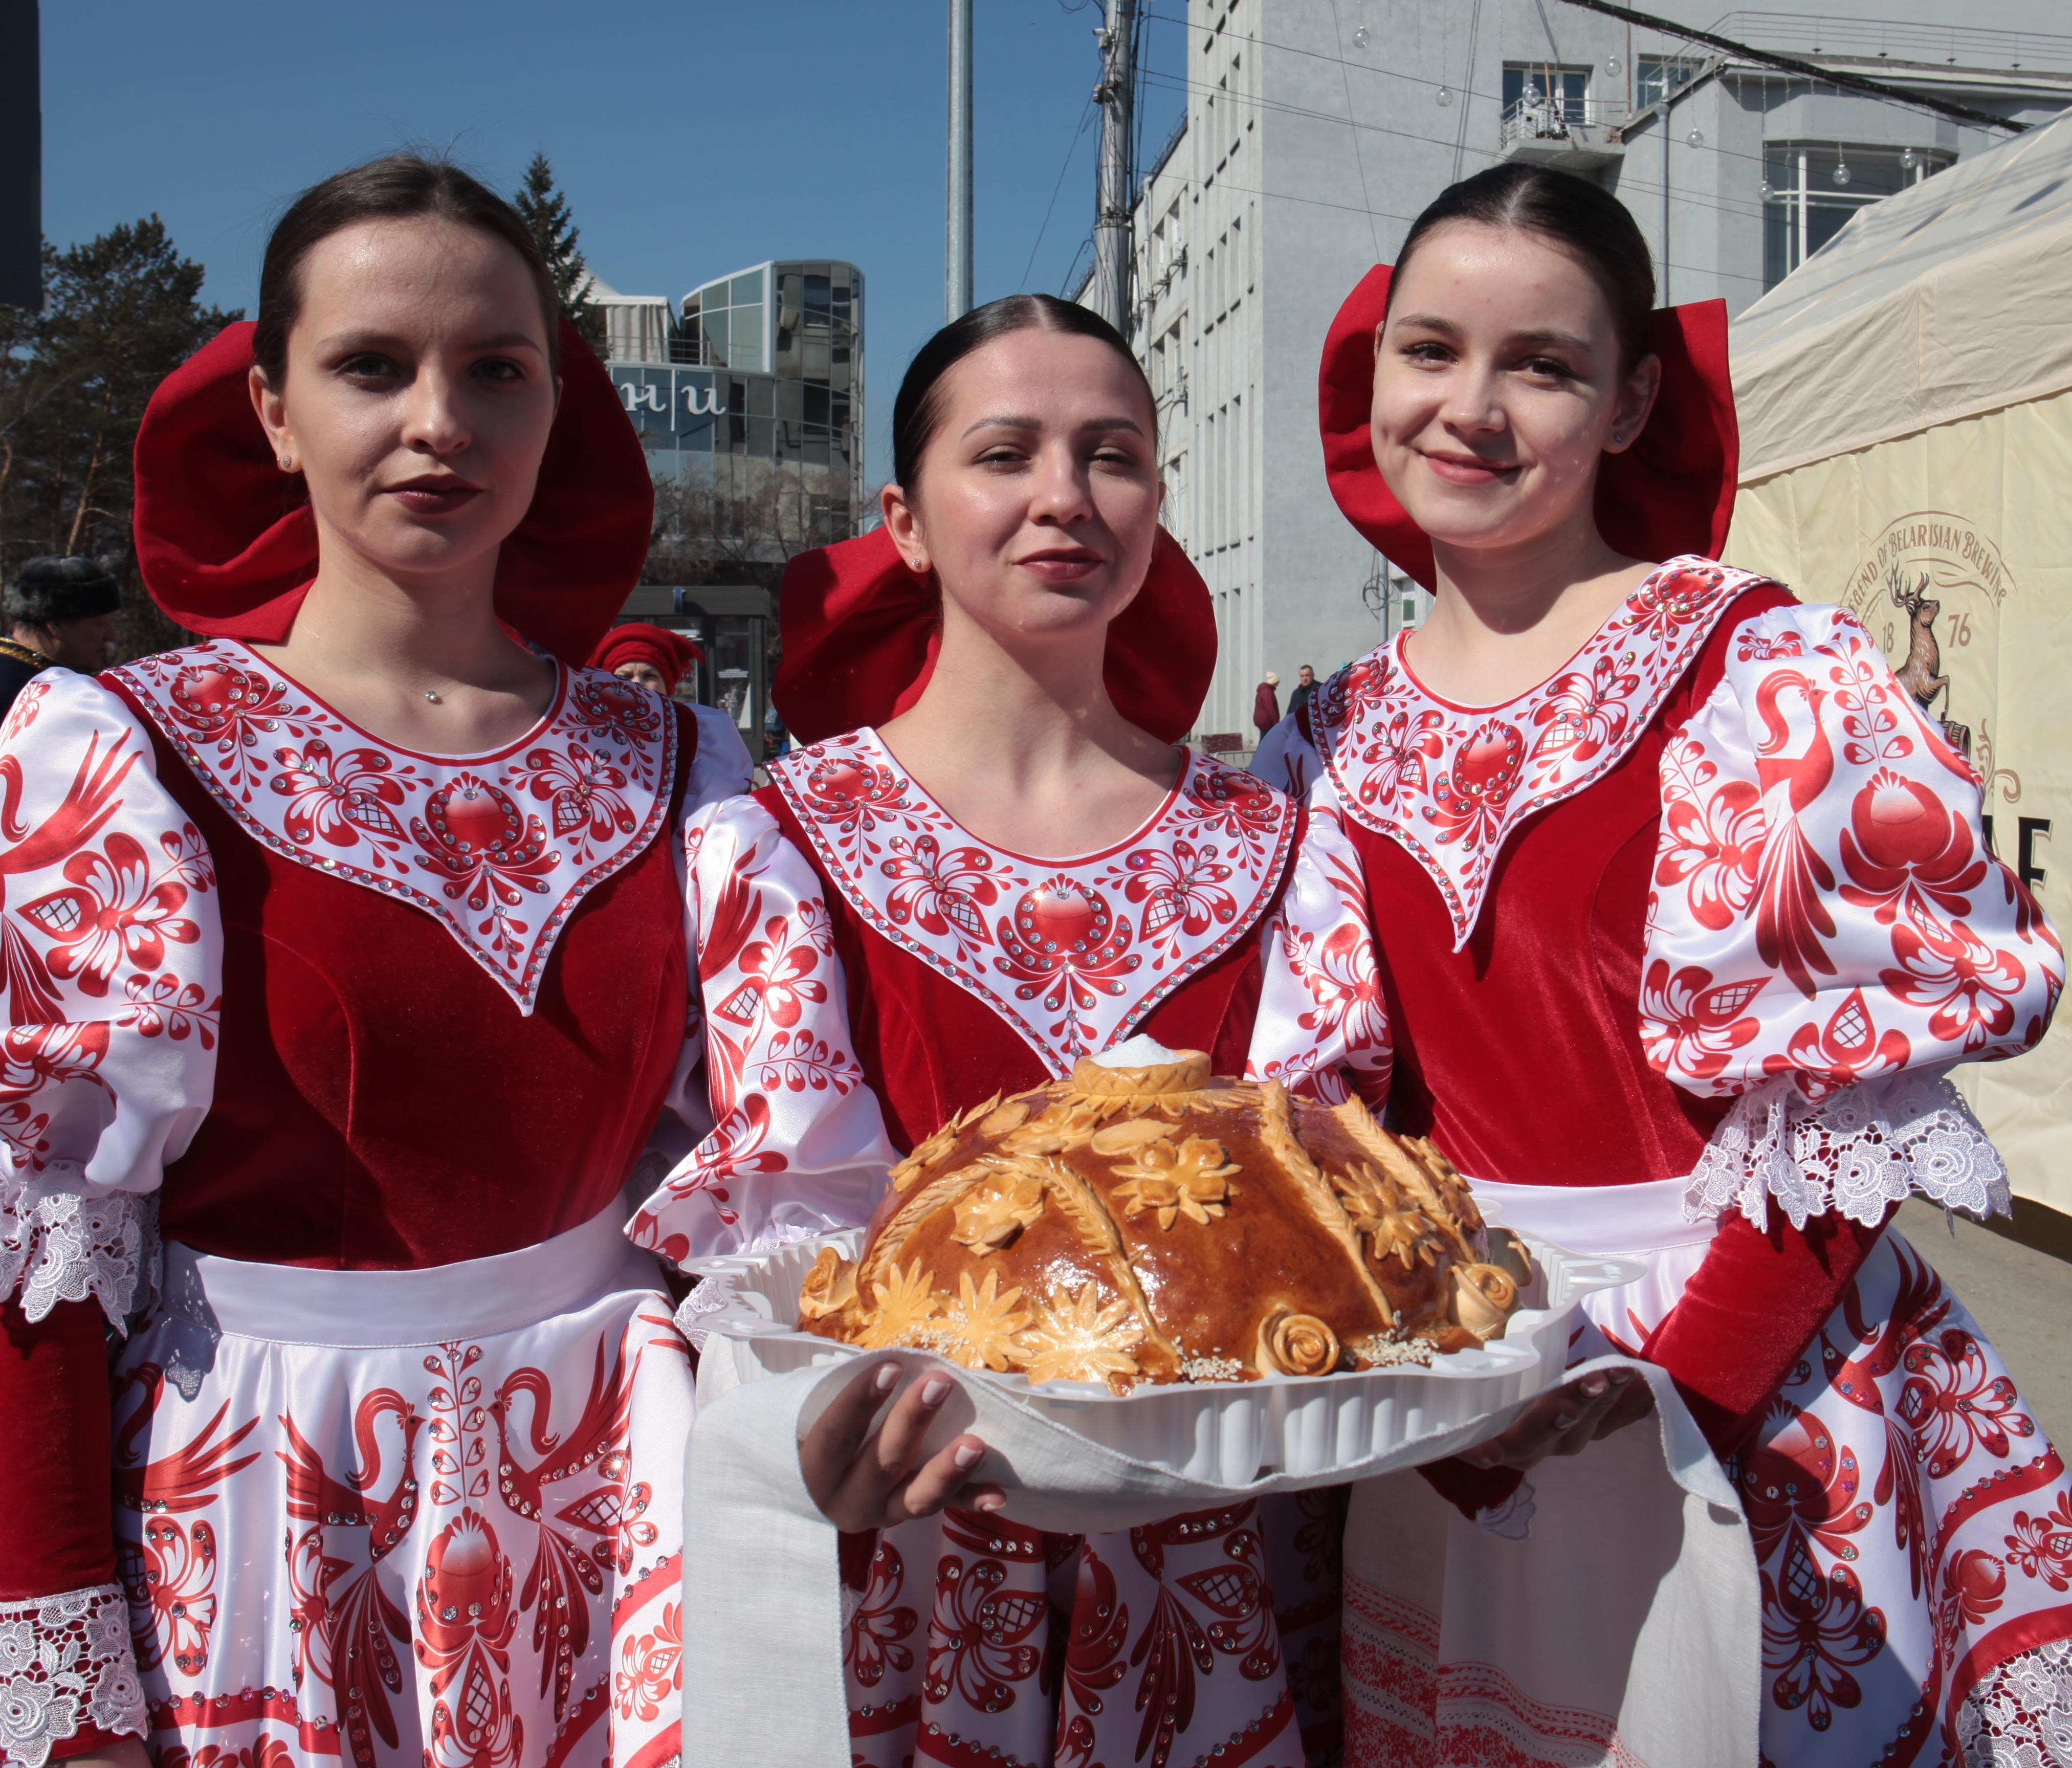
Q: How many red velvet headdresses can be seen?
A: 3